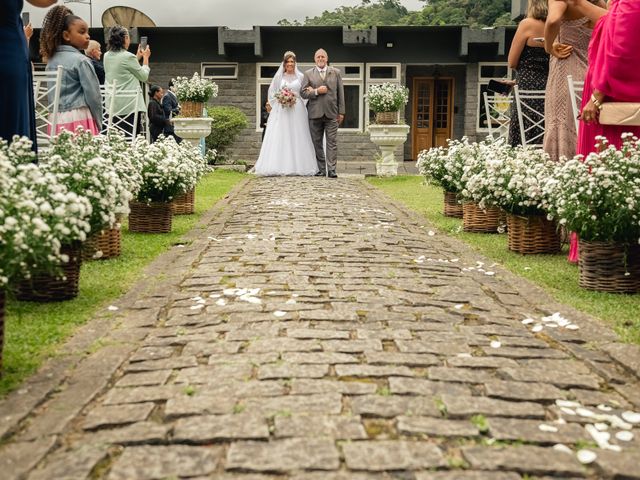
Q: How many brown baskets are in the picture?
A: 11